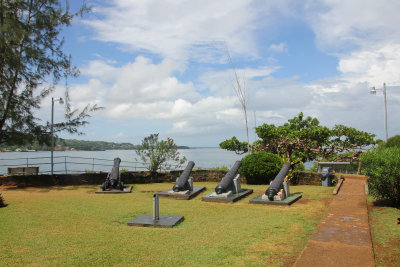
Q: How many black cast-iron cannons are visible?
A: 4